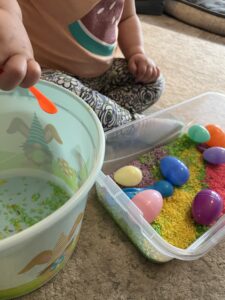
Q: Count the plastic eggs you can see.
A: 7